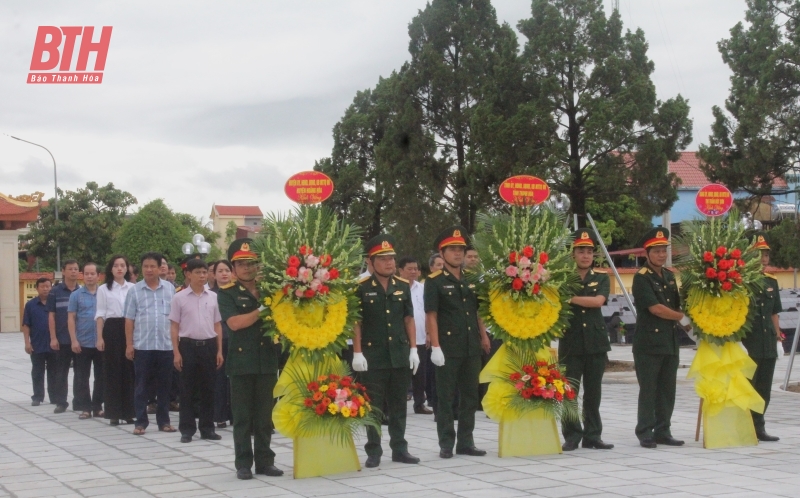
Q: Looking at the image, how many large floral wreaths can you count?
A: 3